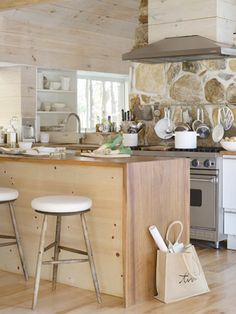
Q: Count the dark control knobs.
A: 2